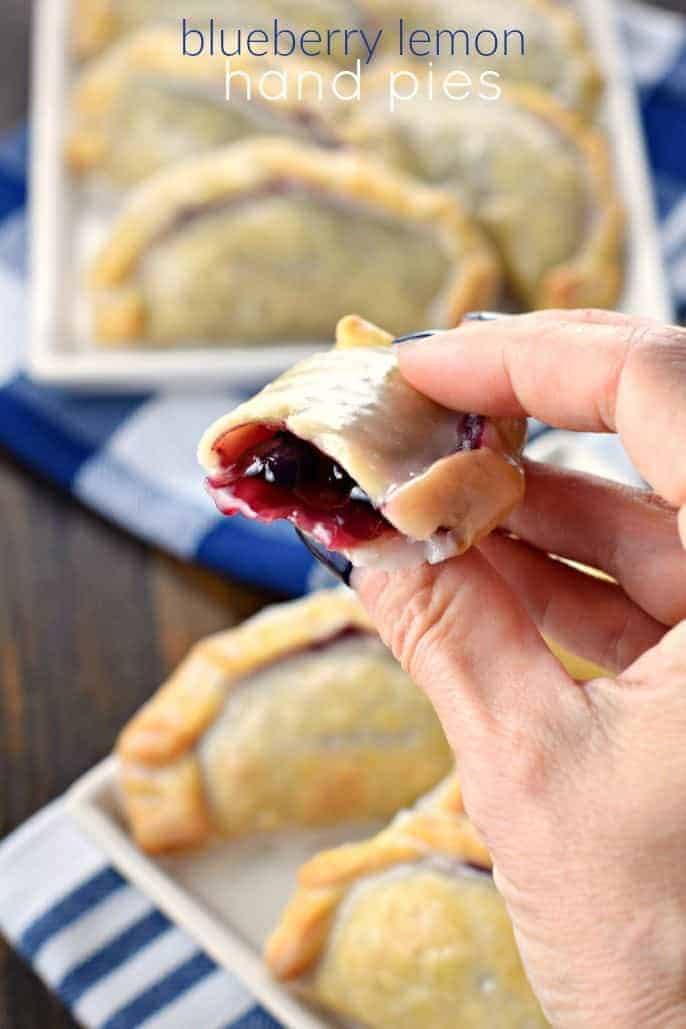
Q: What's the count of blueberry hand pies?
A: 8